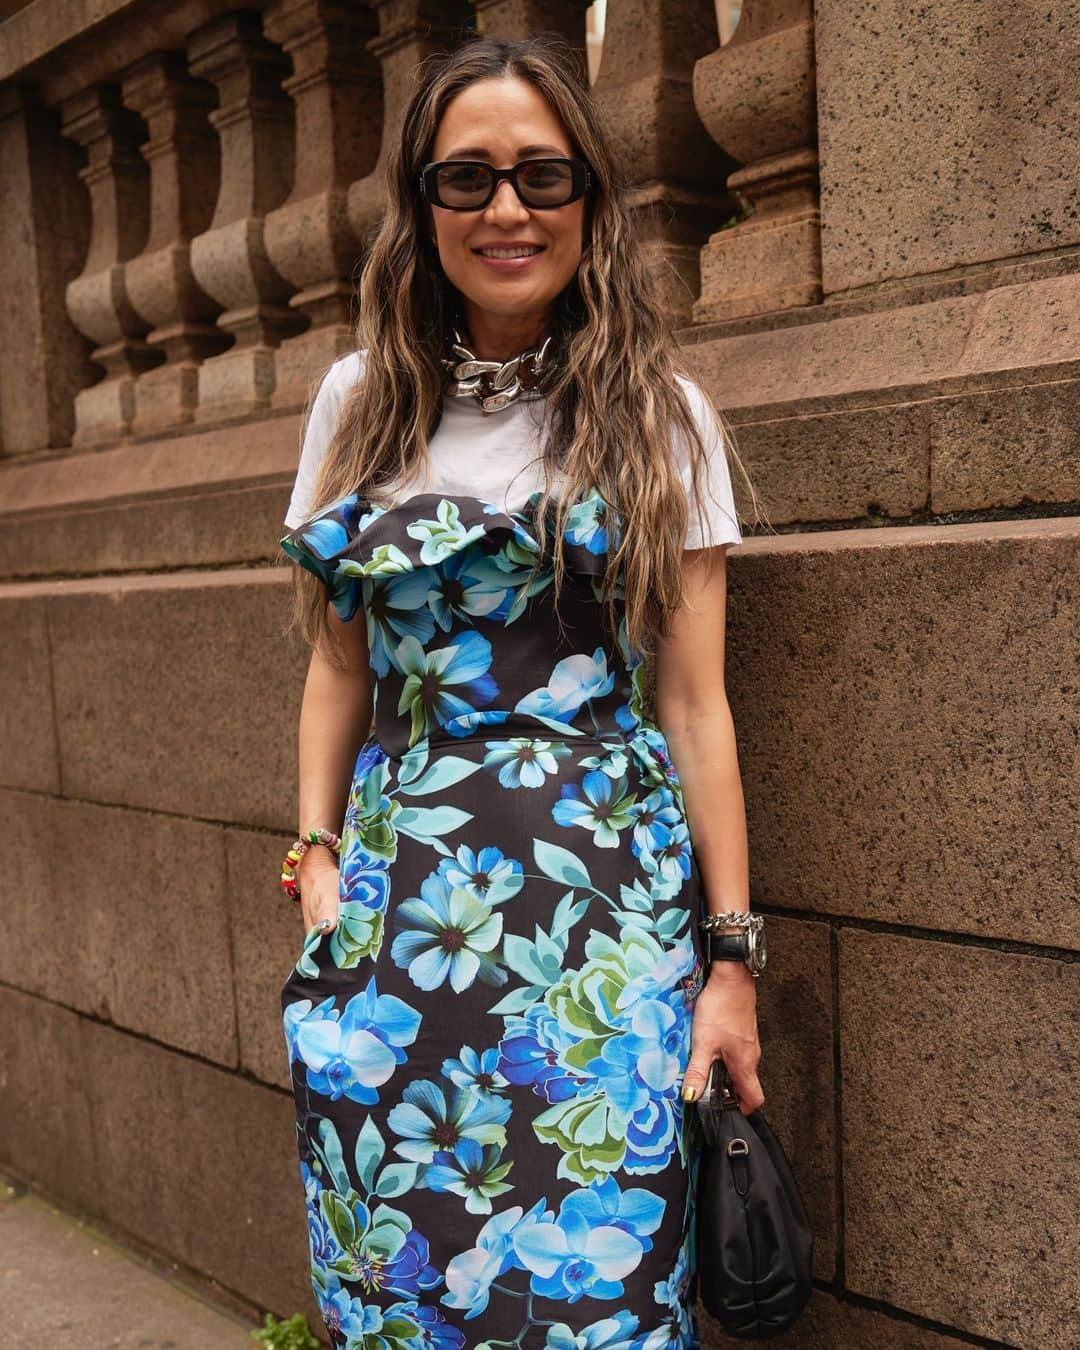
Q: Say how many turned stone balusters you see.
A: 8